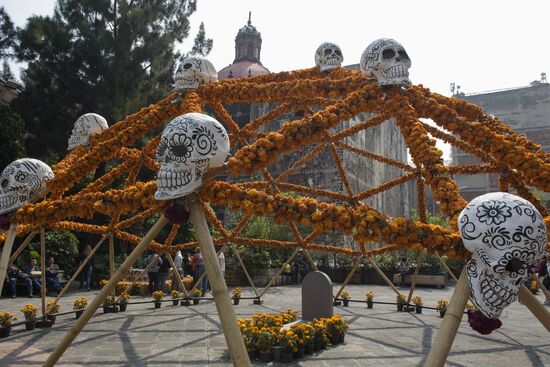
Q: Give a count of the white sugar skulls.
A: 7